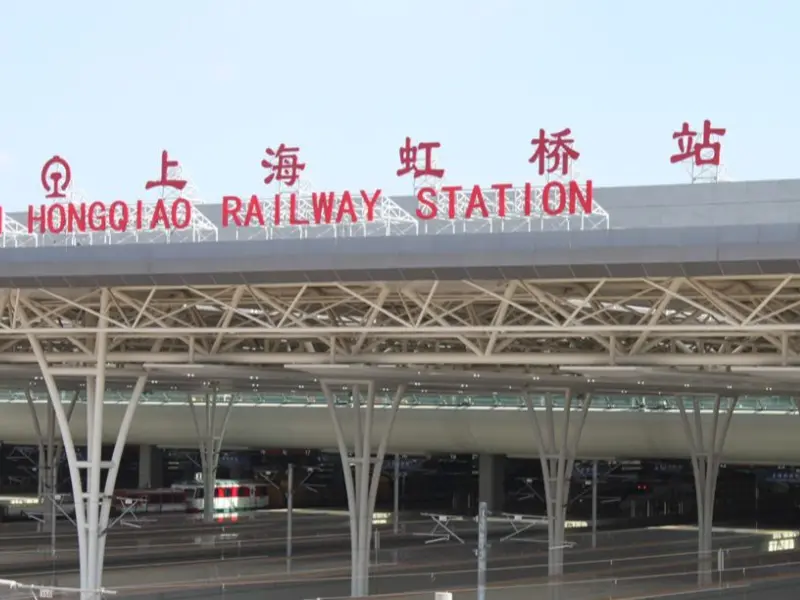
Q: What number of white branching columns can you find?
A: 6